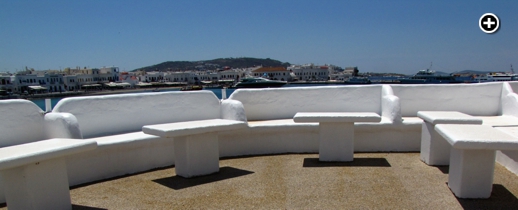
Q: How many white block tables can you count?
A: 5